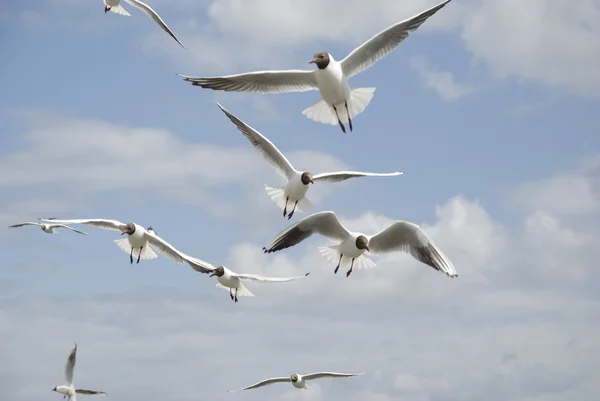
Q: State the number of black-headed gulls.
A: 9